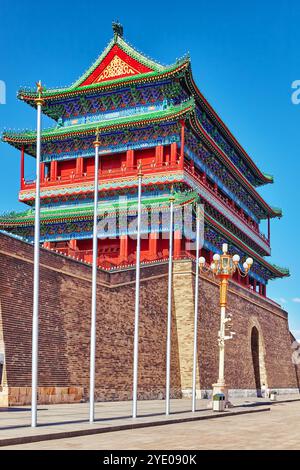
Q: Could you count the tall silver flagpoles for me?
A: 5